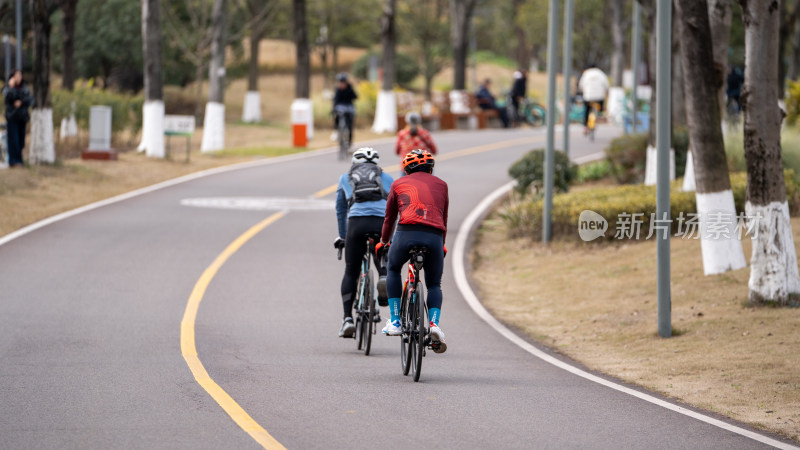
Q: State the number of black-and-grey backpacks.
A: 1